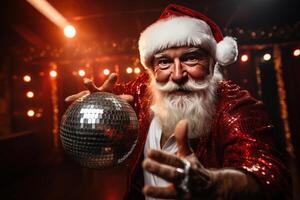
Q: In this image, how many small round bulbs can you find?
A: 11